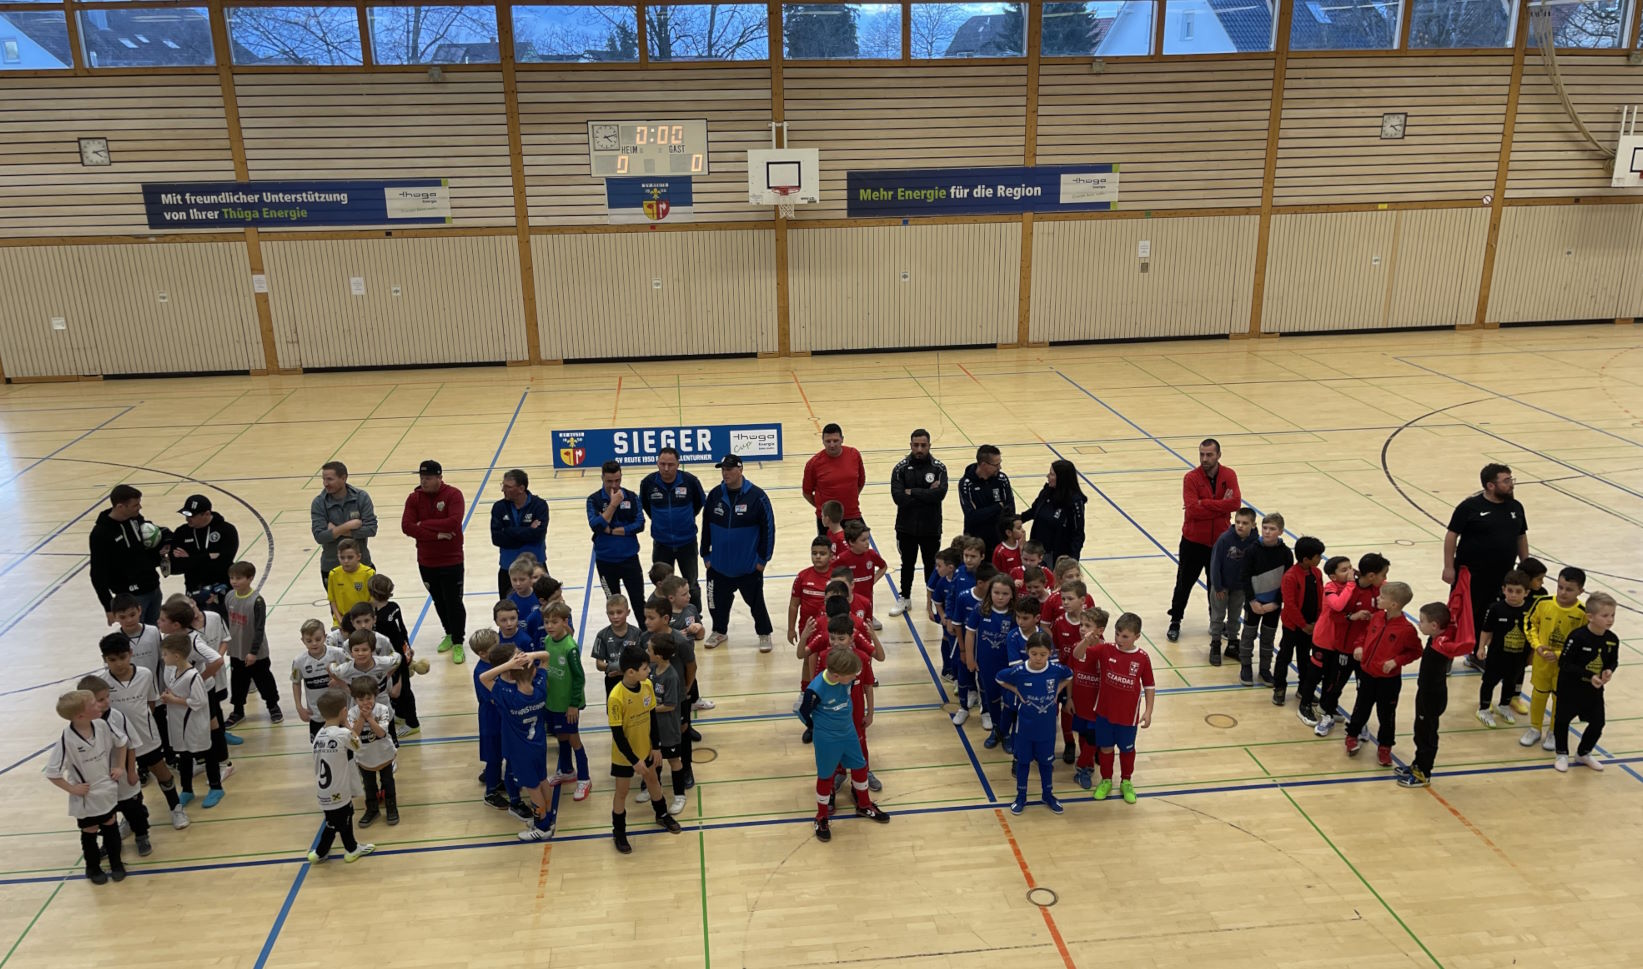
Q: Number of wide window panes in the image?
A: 13